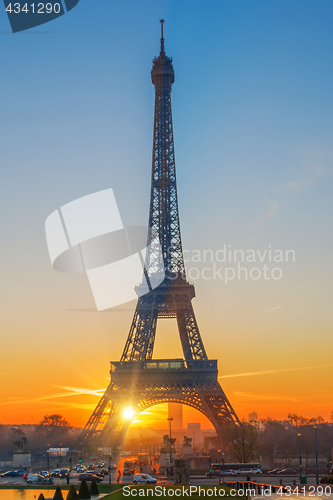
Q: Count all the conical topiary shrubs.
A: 5